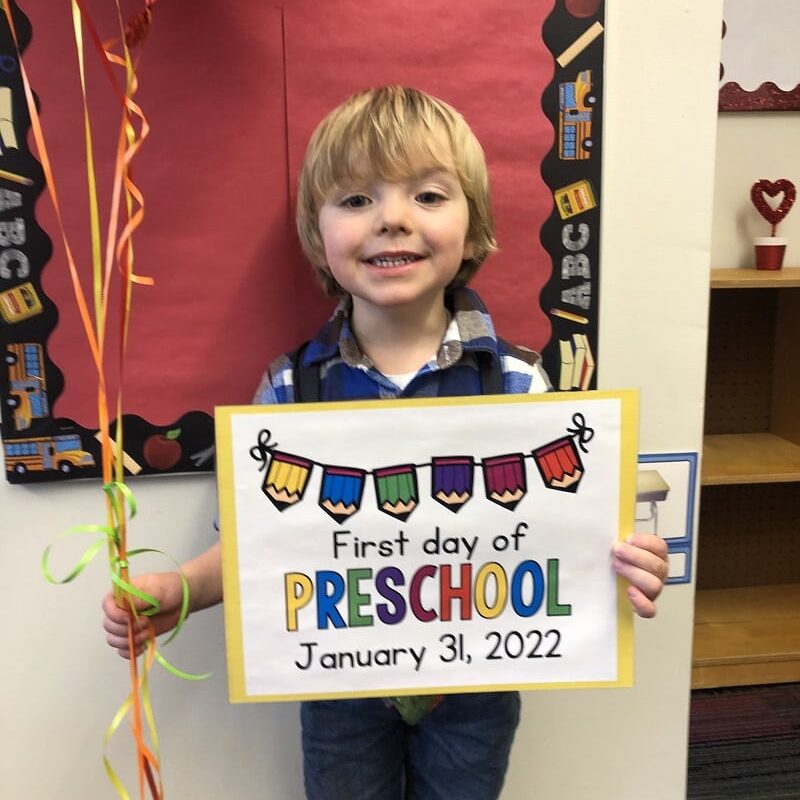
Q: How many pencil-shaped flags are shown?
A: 6